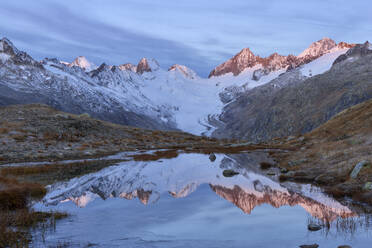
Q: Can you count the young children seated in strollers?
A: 0